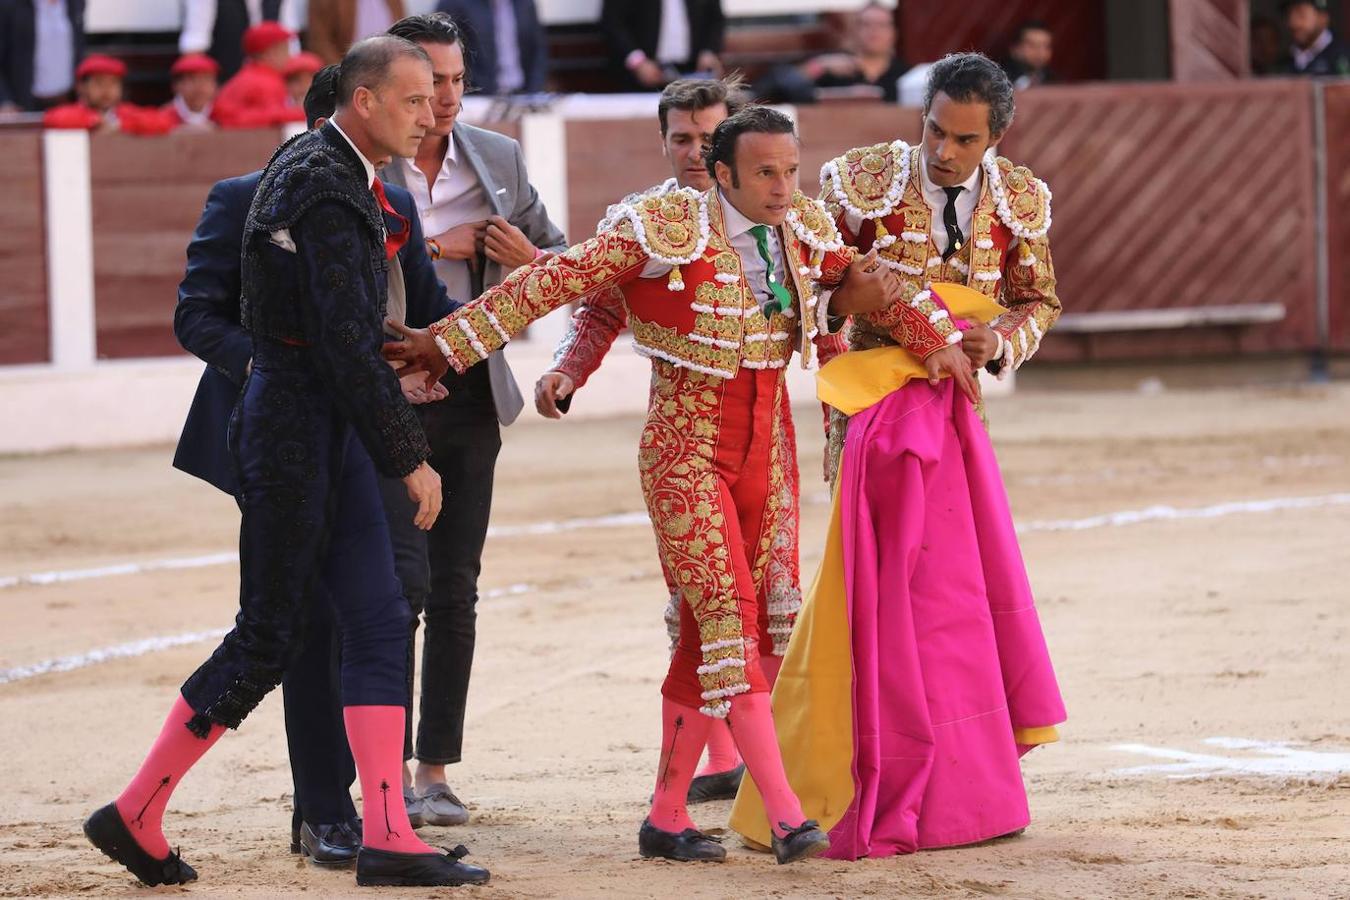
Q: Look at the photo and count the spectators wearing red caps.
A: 4